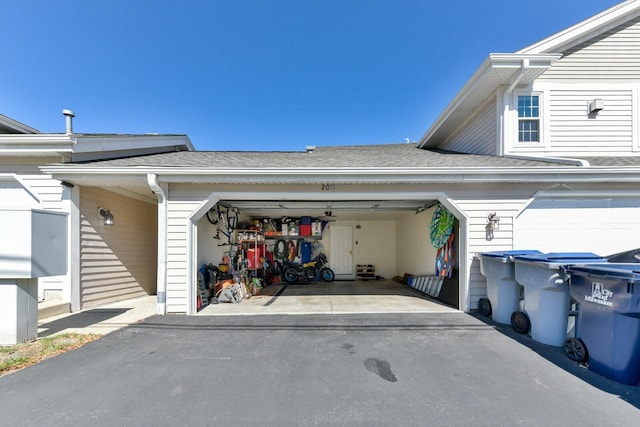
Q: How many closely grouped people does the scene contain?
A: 0